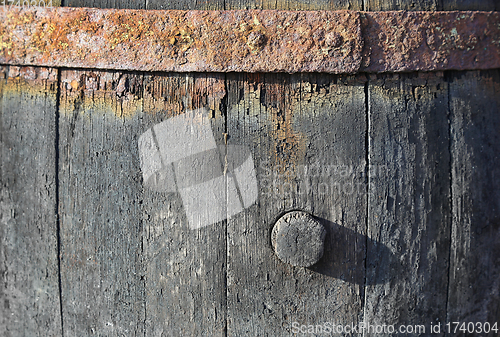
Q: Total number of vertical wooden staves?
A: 6